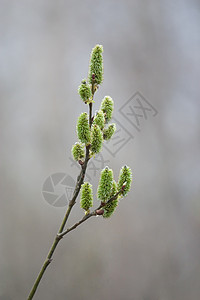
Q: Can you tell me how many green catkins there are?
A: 12